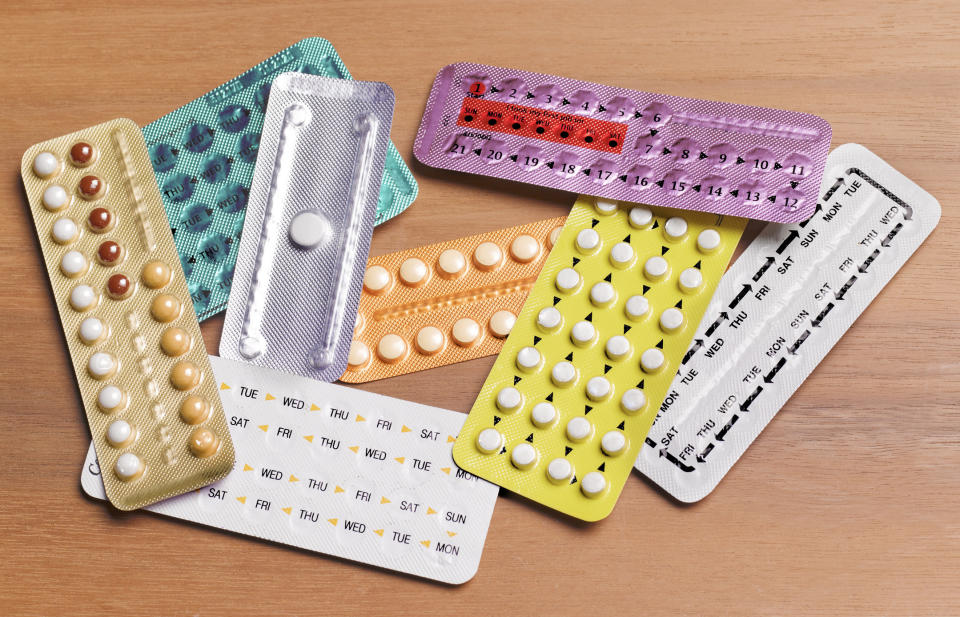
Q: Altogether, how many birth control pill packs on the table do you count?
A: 8